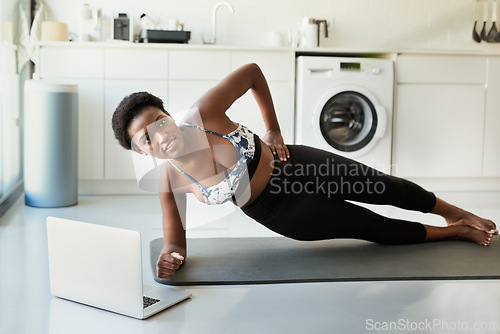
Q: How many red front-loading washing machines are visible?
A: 0